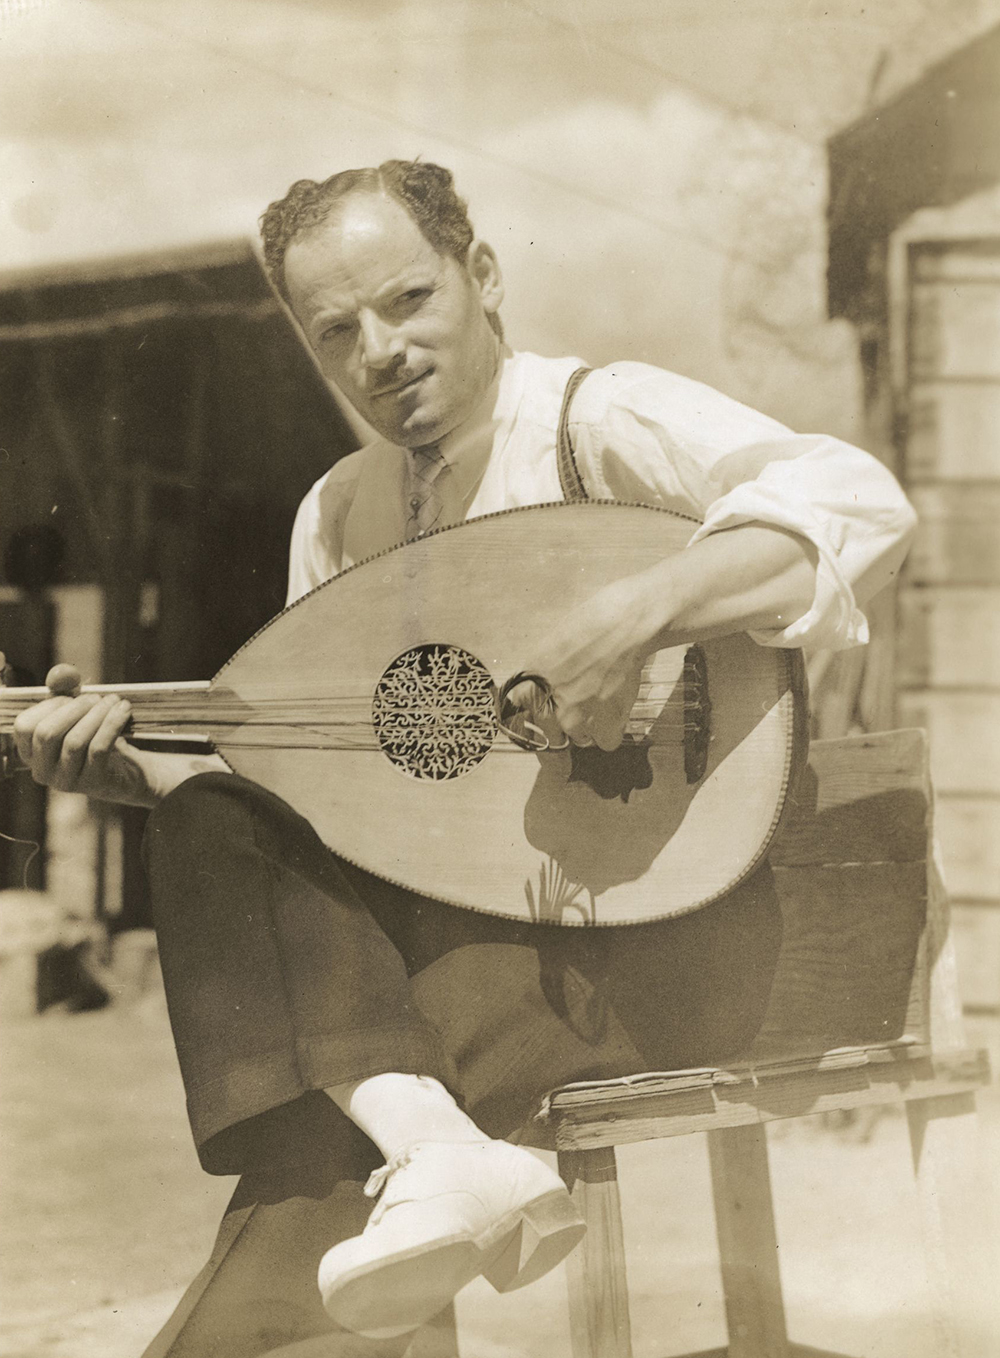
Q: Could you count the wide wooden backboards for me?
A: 2